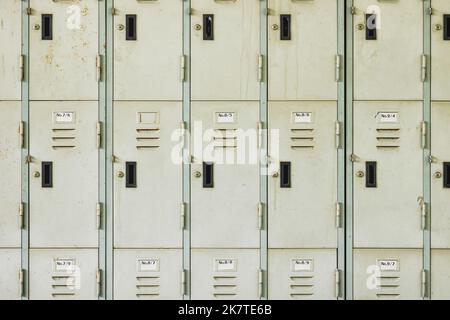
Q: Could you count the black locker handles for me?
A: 12